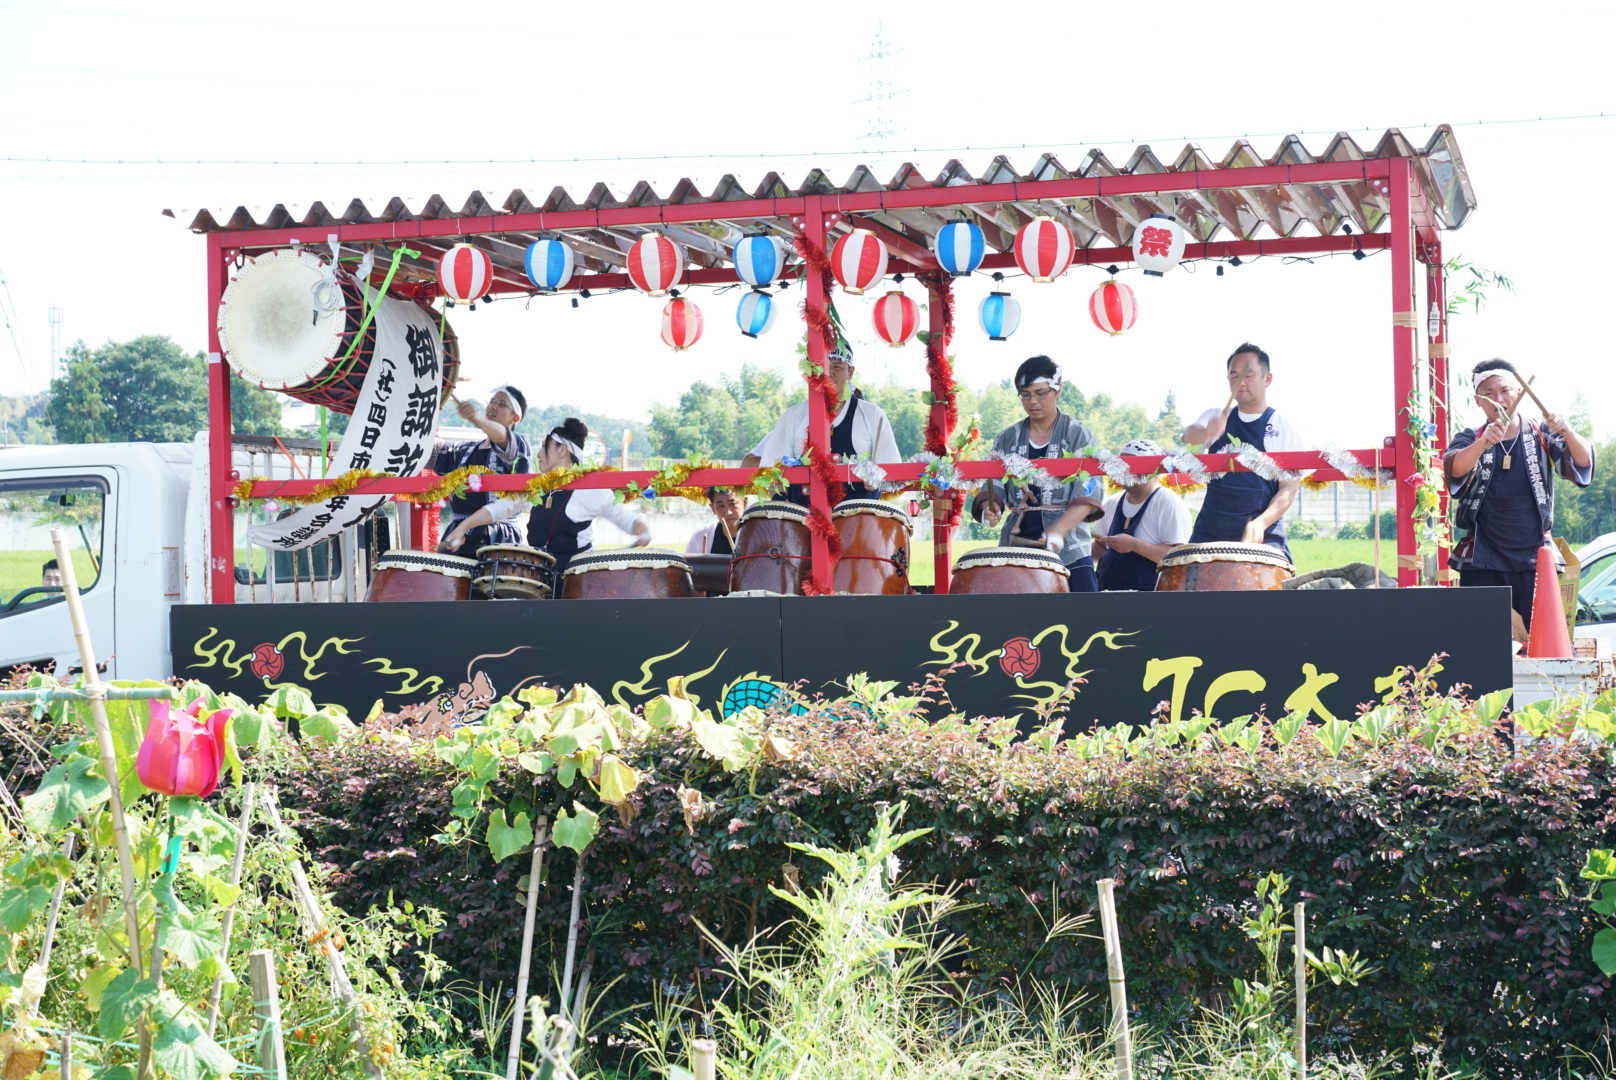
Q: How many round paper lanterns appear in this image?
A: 13